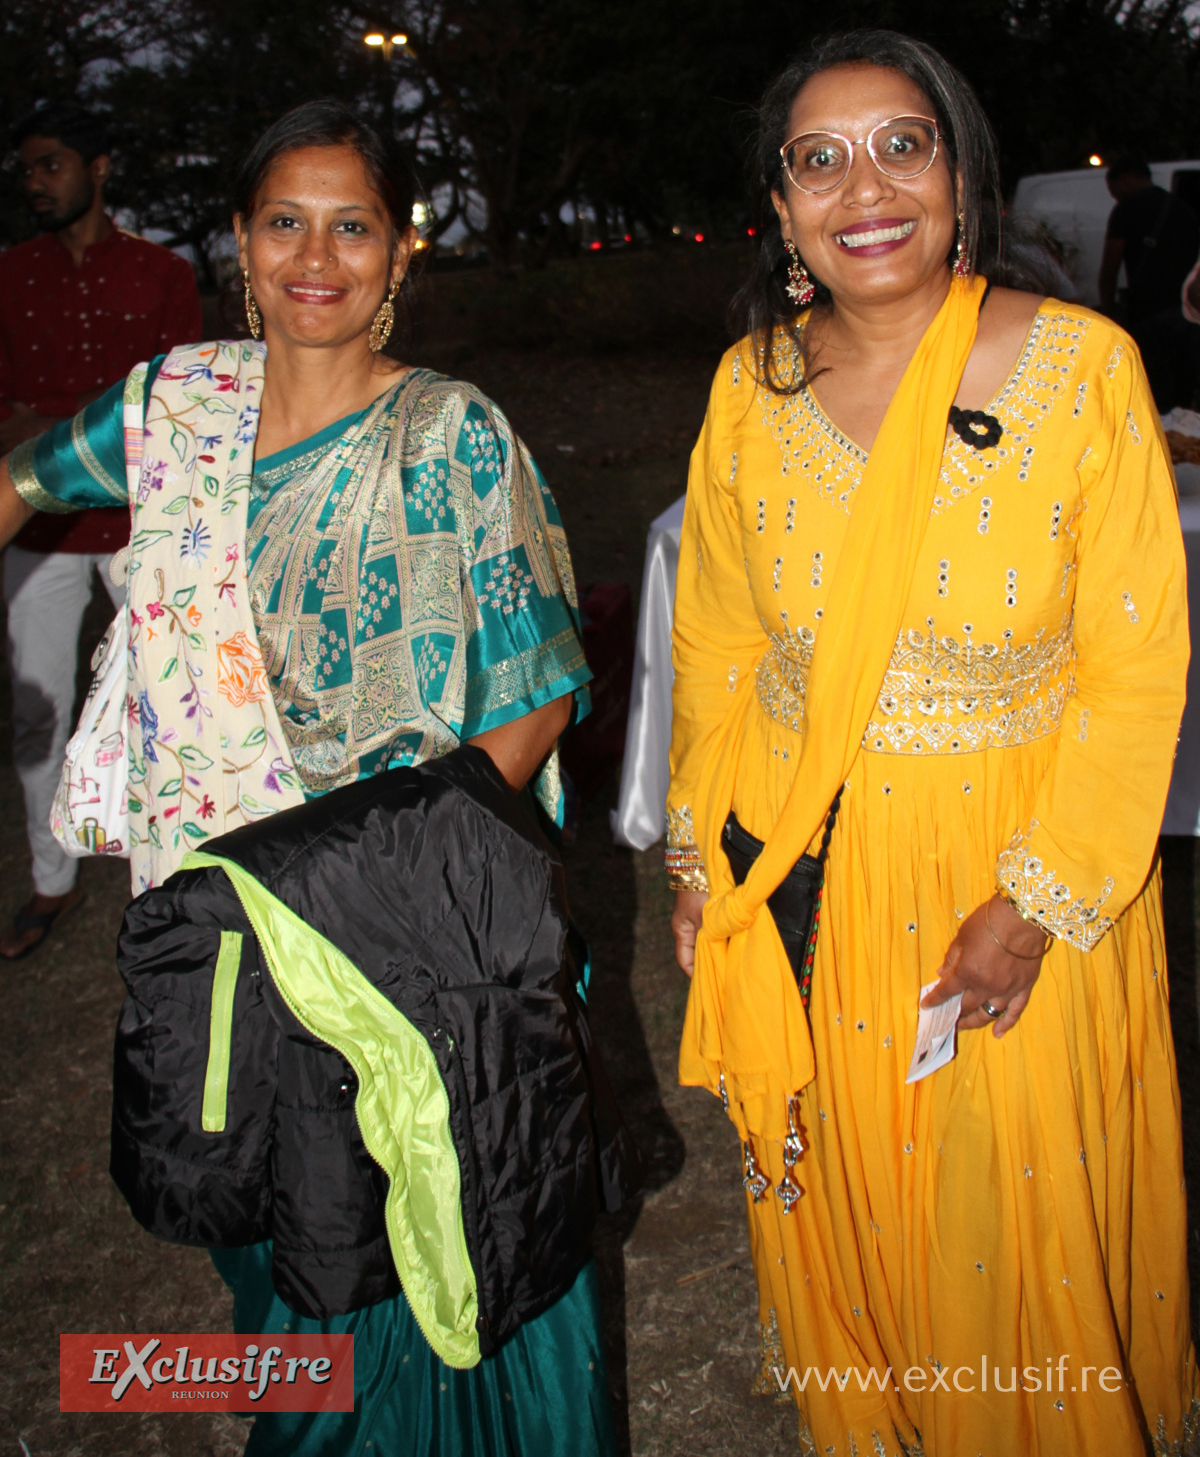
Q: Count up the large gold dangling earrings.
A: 2